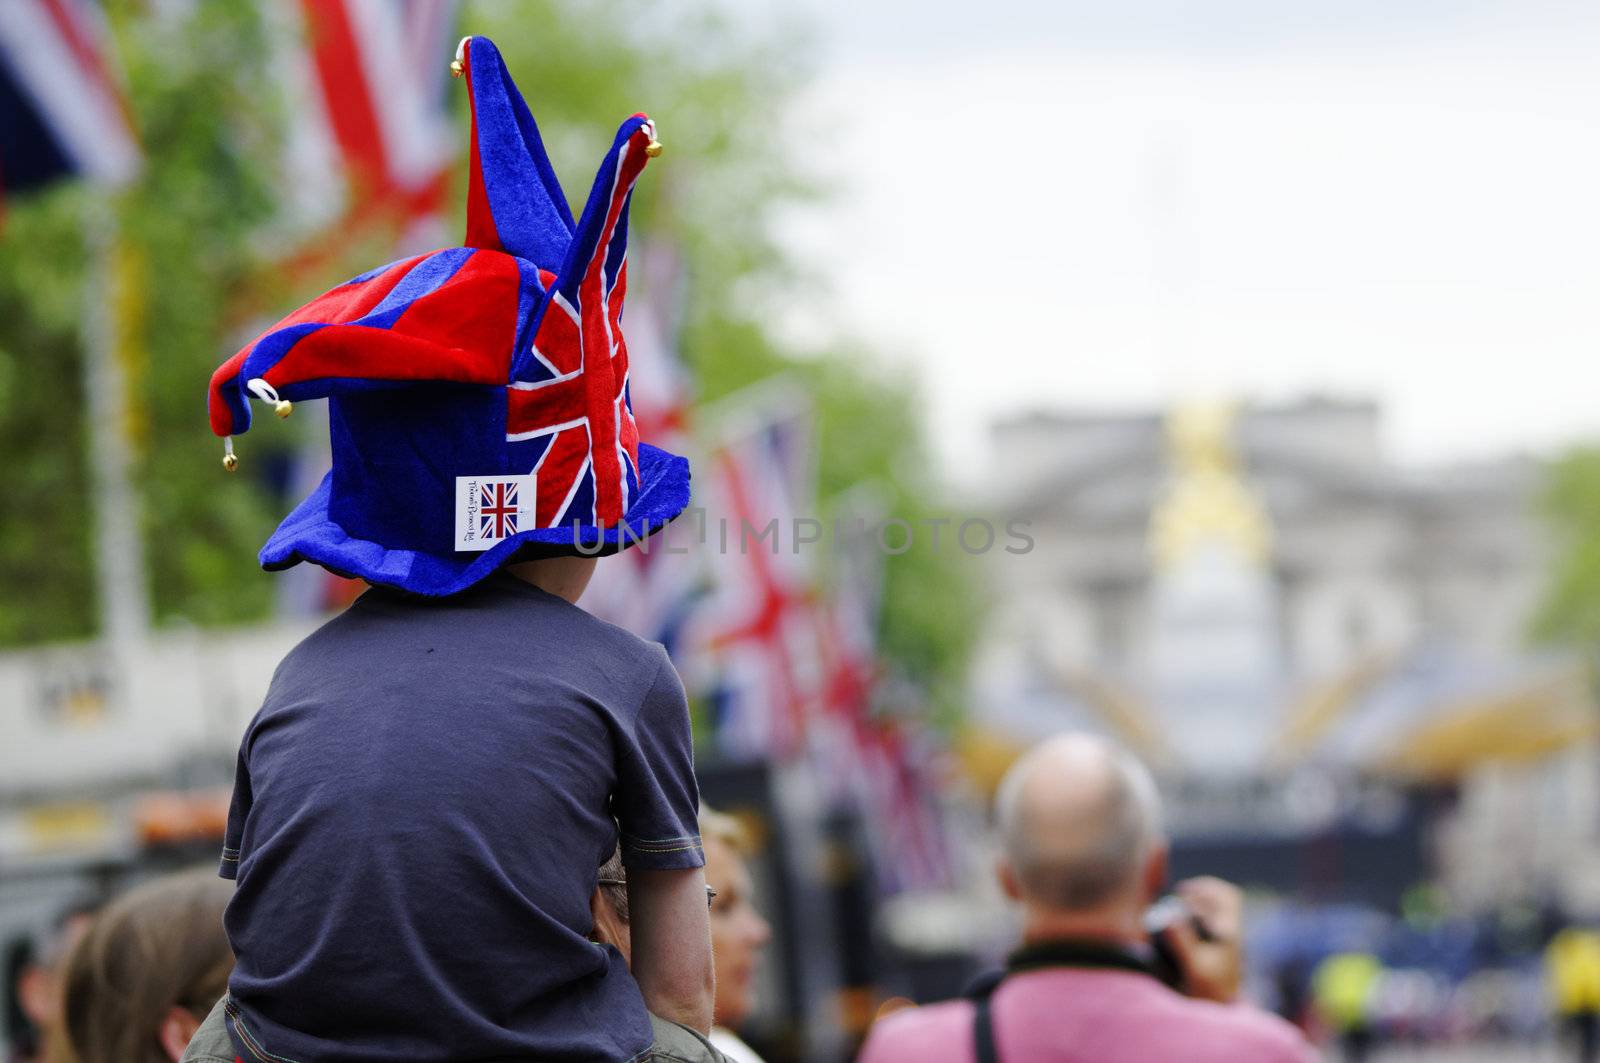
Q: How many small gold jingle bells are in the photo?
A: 4